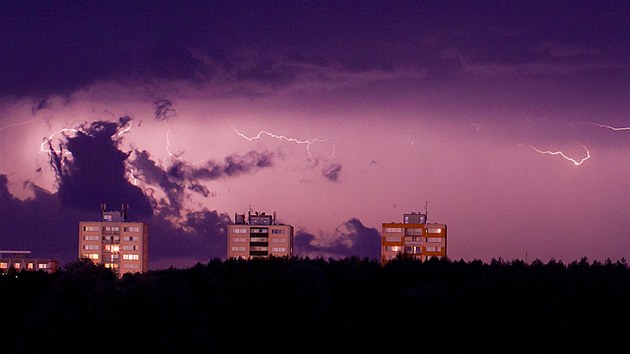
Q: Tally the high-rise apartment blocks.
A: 3